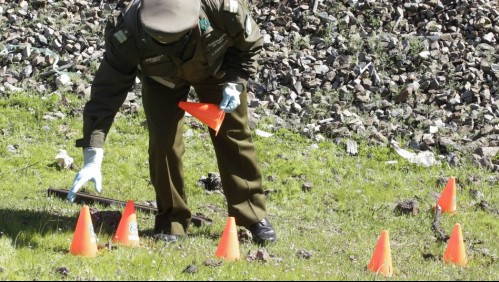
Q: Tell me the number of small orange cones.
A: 7